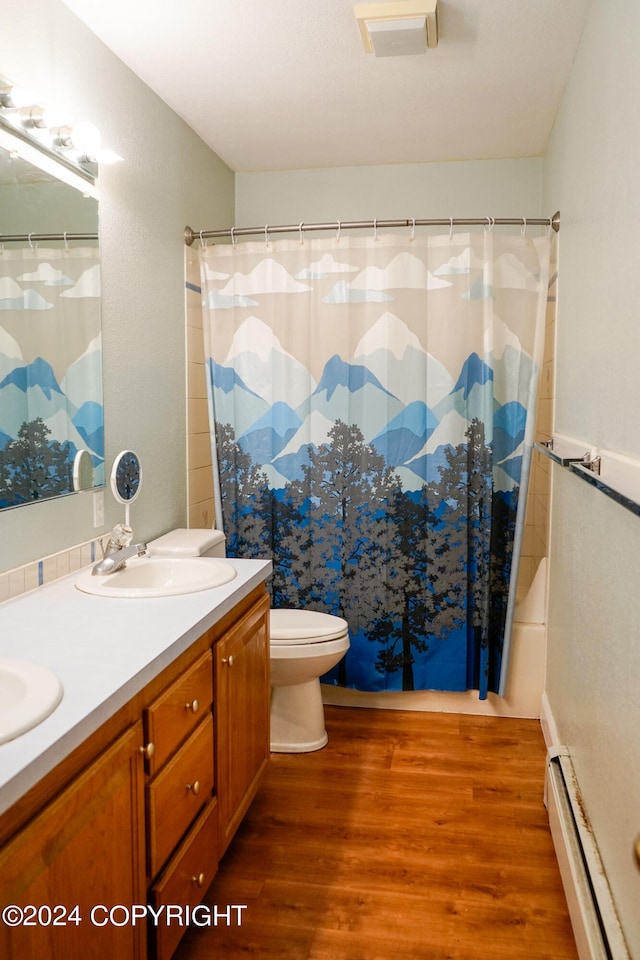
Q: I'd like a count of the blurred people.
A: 0